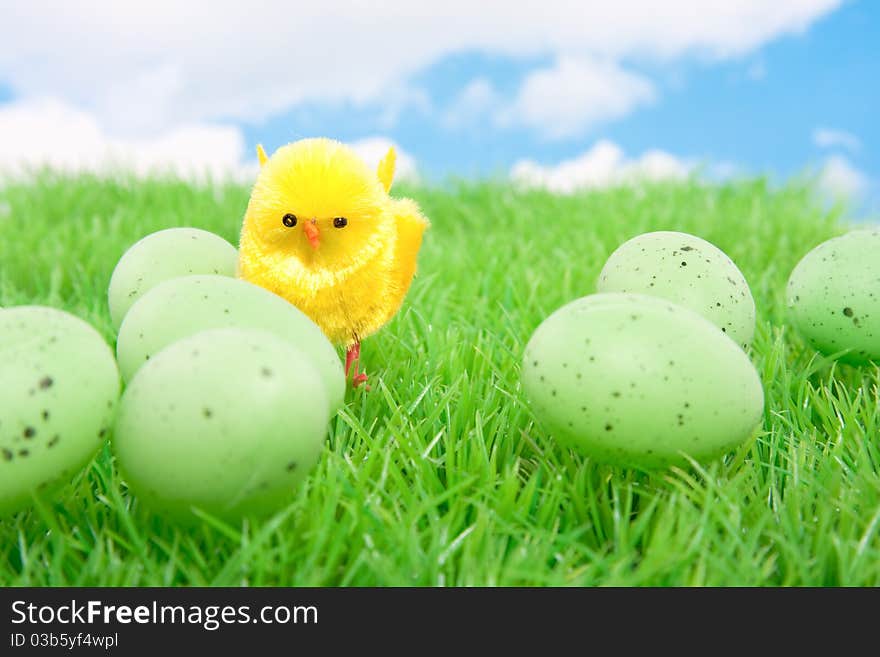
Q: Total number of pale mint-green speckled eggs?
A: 7